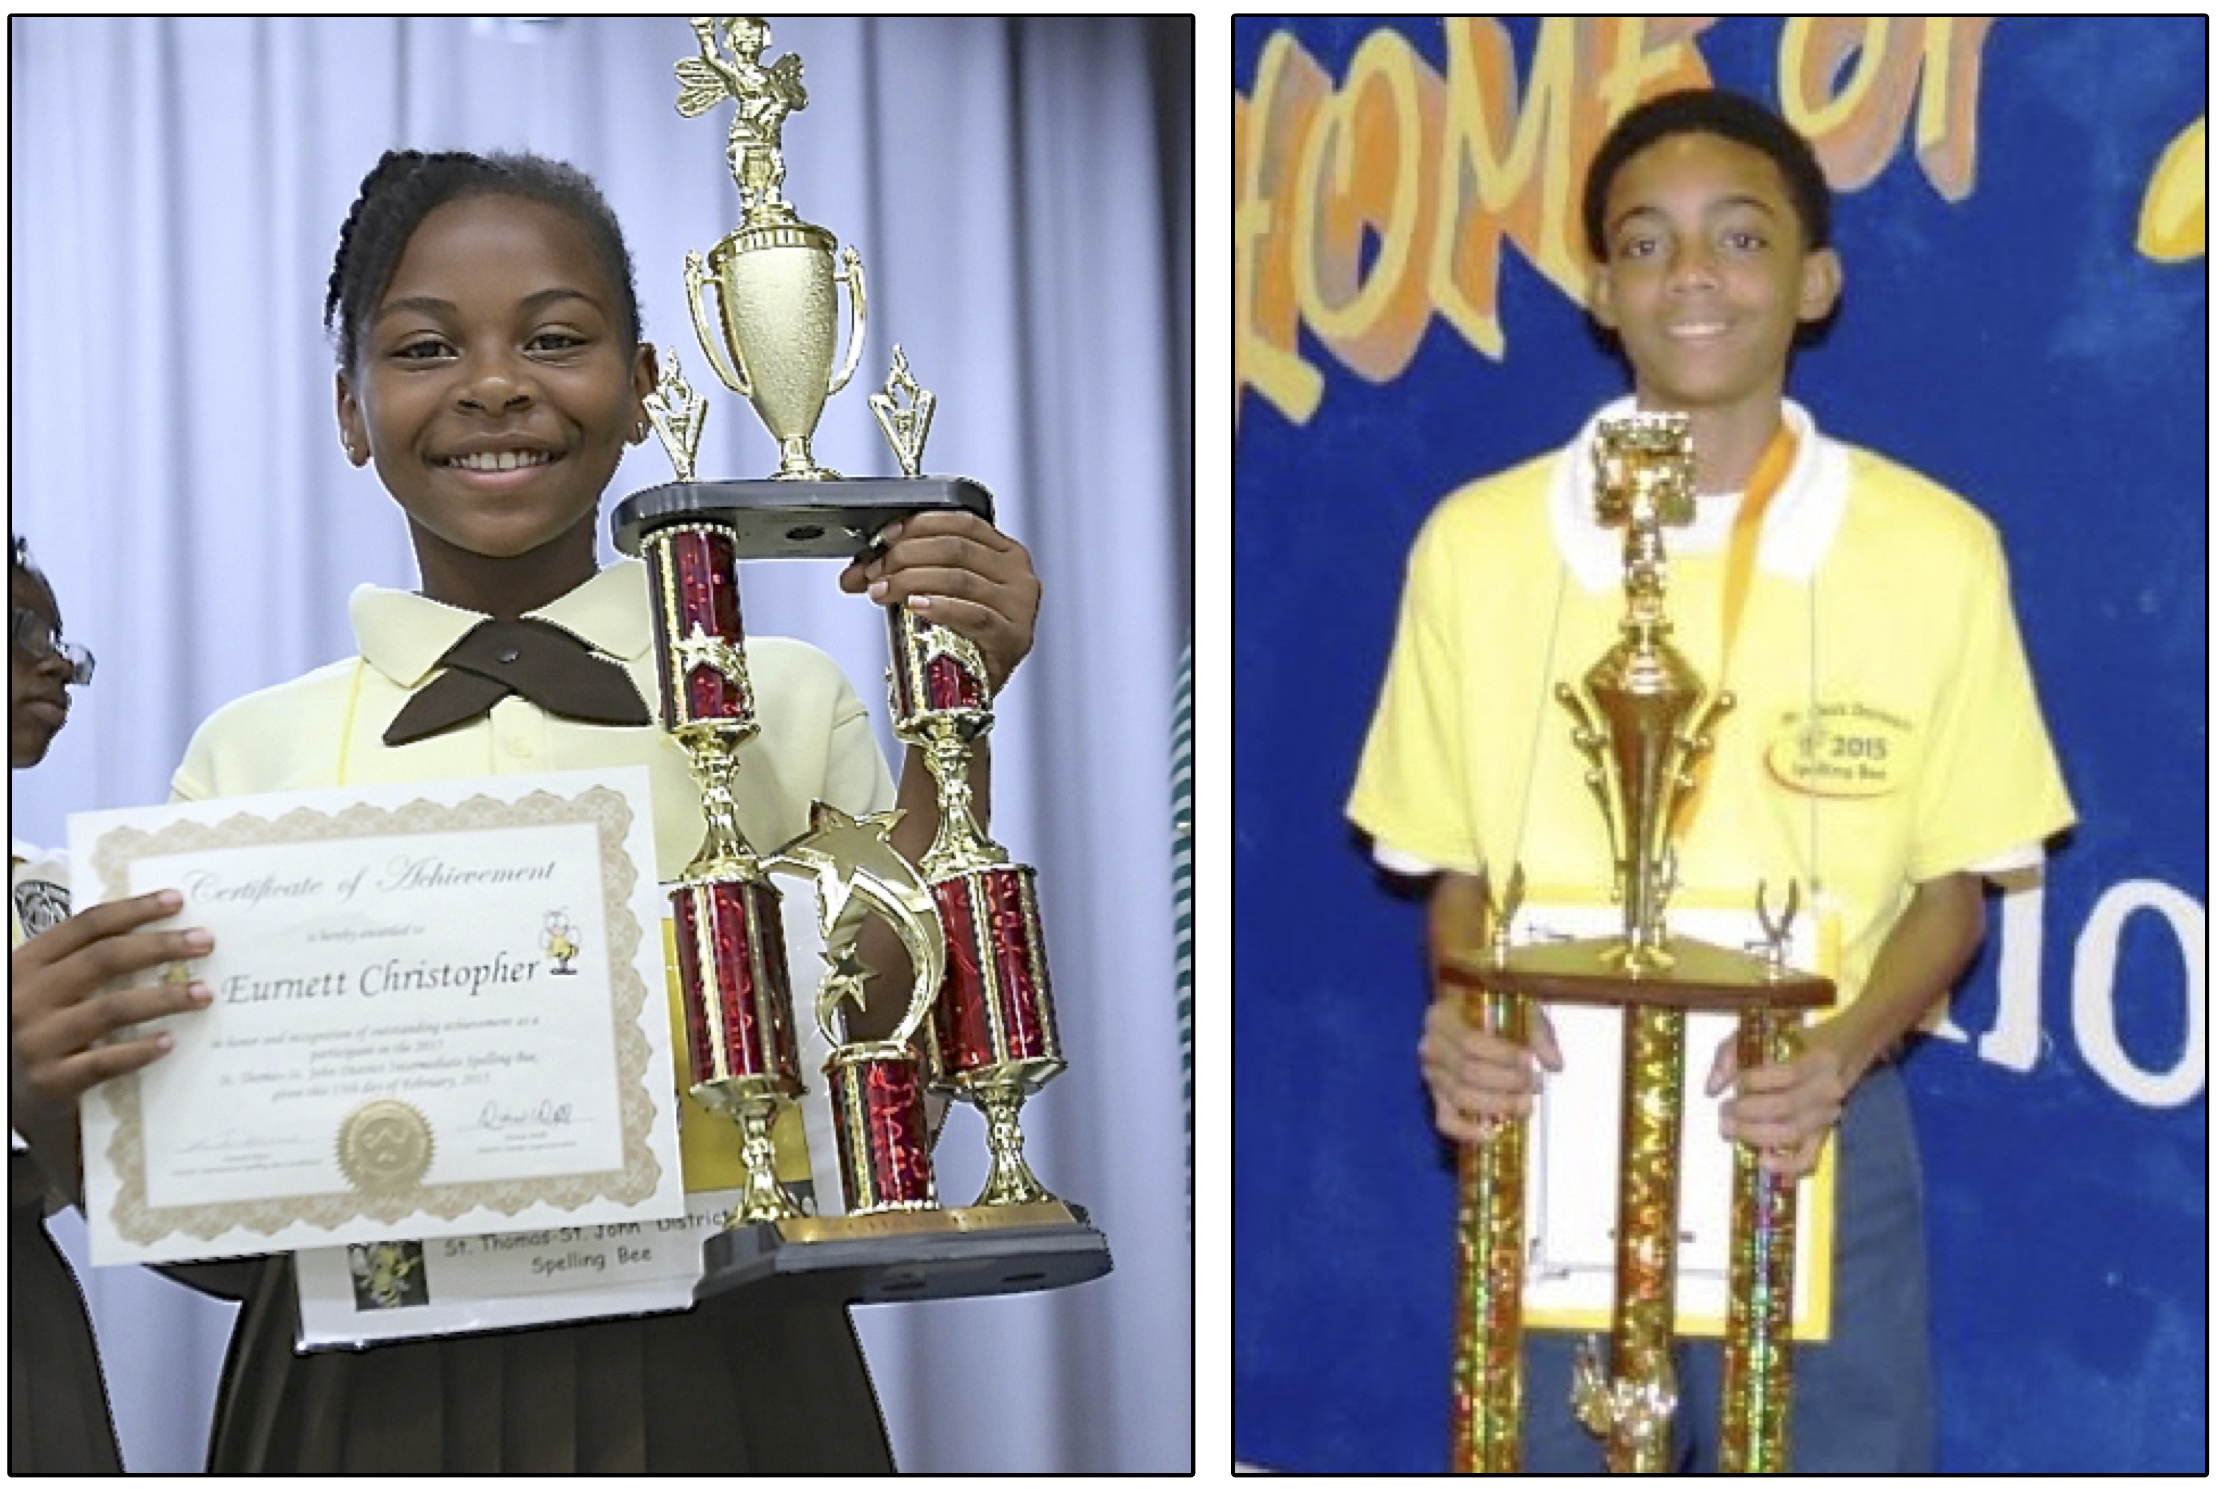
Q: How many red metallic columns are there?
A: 5